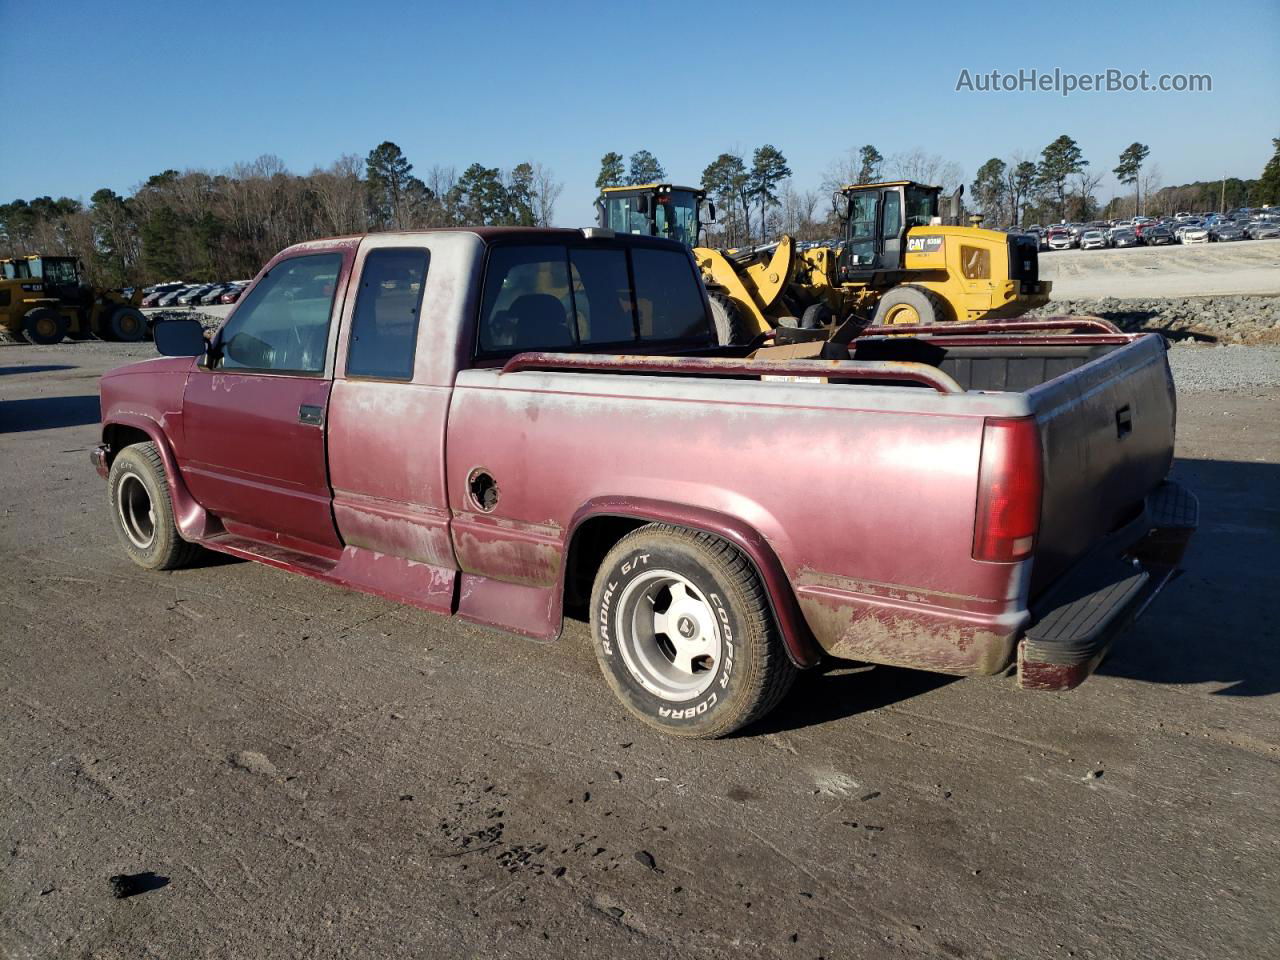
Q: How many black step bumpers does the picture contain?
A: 1